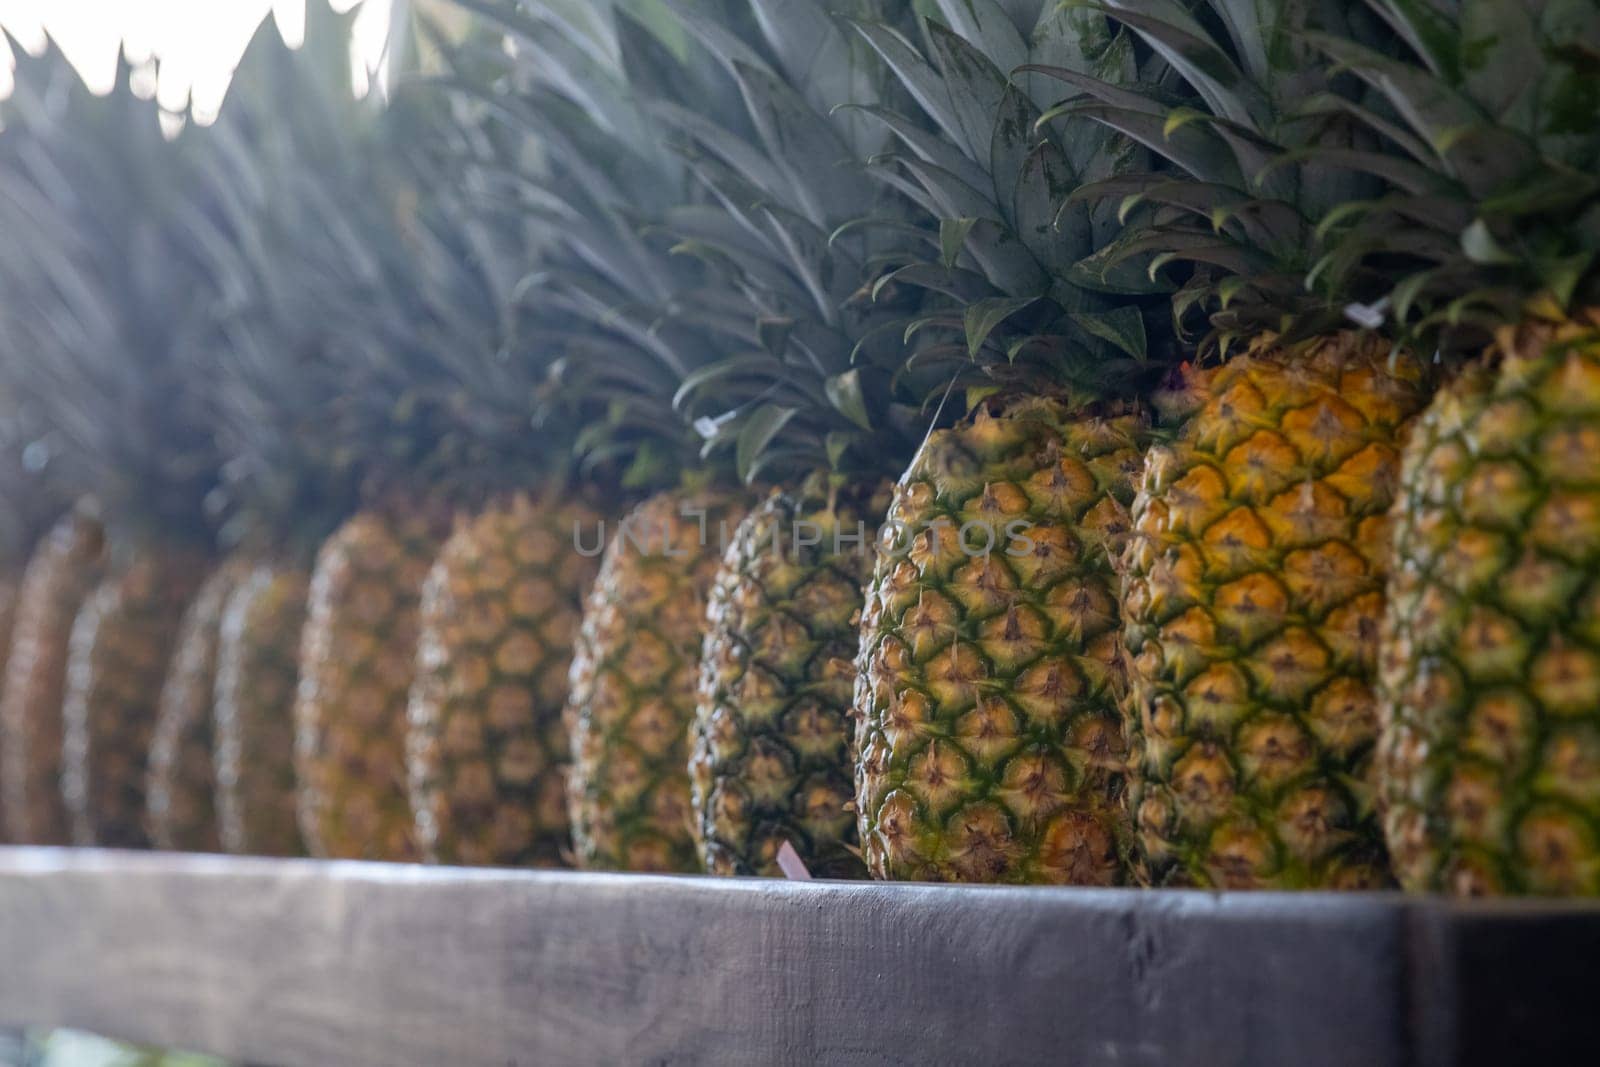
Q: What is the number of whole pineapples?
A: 11